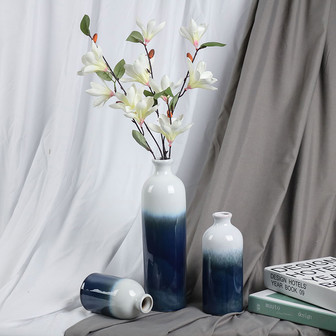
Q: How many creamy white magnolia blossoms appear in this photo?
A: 10